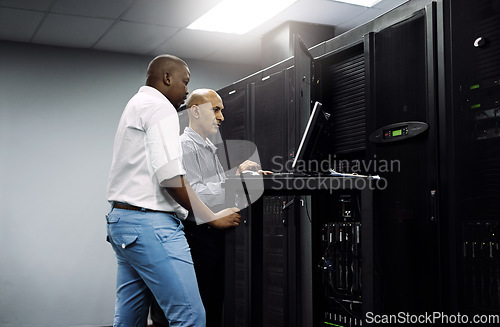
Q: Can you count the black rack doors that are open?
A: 1